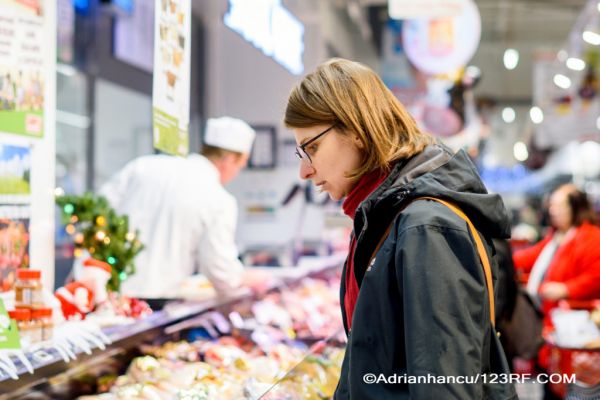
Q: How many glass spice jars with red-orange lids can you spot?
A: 3